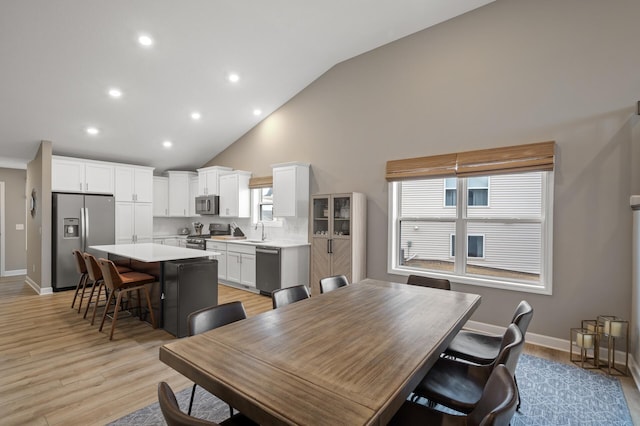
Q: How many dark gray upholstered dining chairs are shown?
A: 8